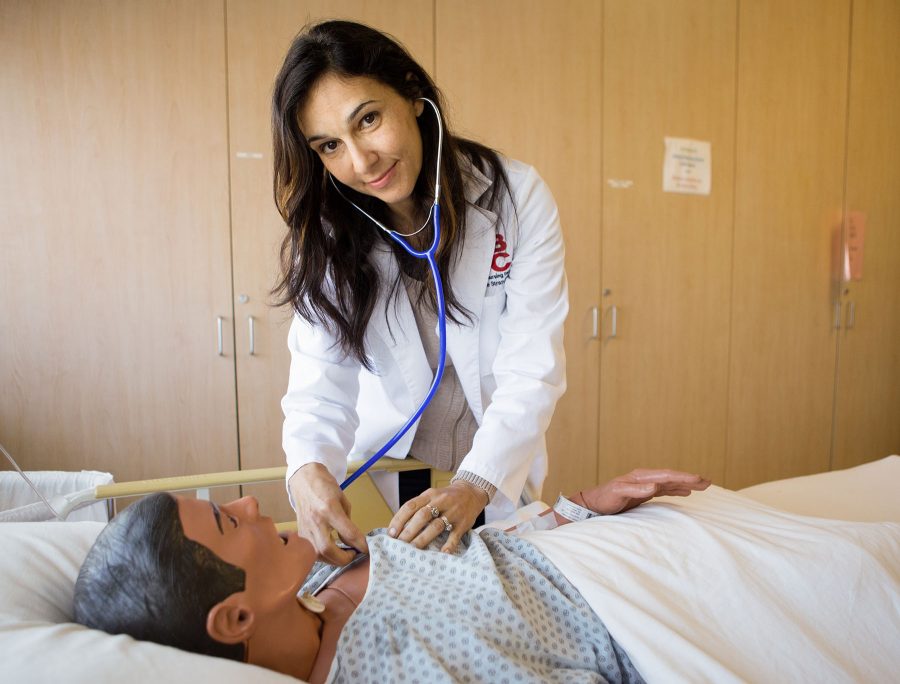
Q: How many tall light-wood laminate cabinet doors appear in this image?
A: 6